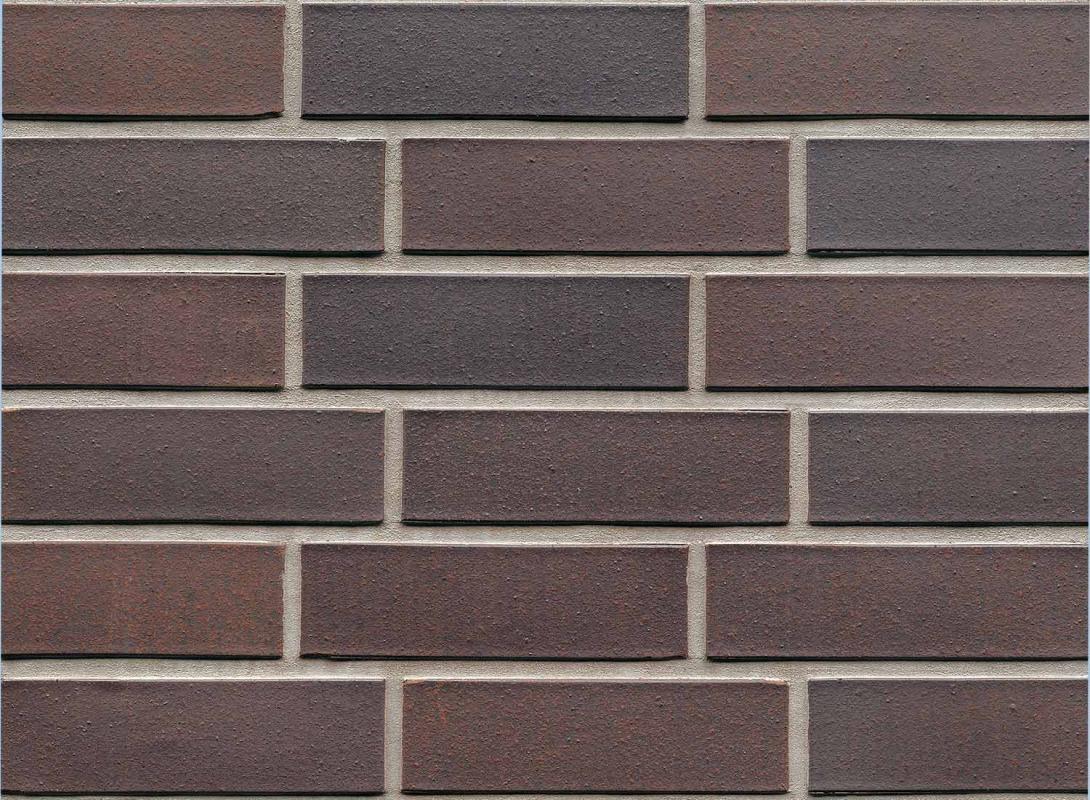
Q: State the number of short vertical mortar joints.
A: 12